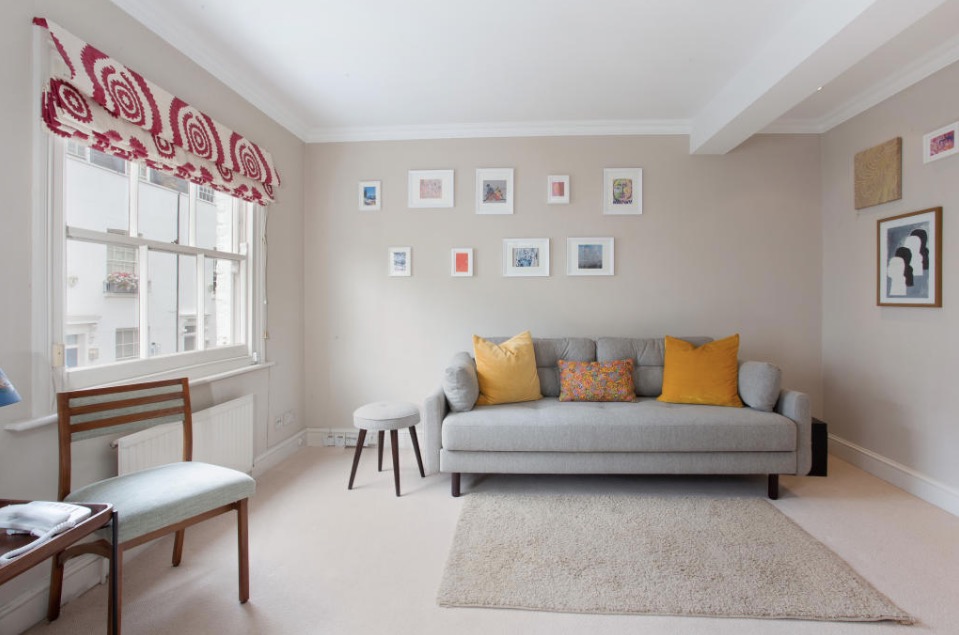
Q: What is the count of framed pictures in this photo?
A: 11